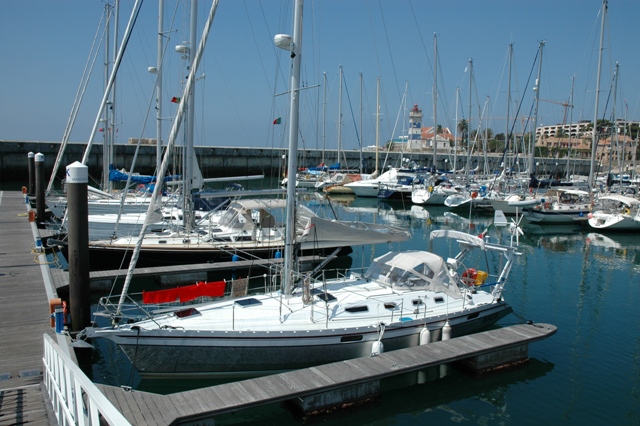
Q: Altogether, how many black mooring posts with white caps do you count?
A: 3